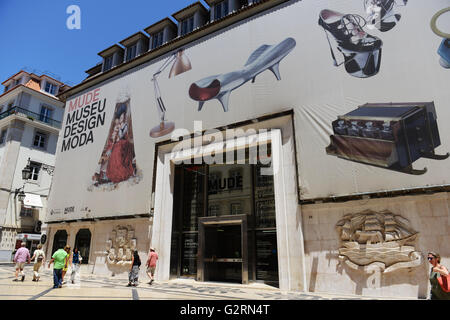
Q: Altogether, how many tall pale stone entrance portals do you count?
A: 1